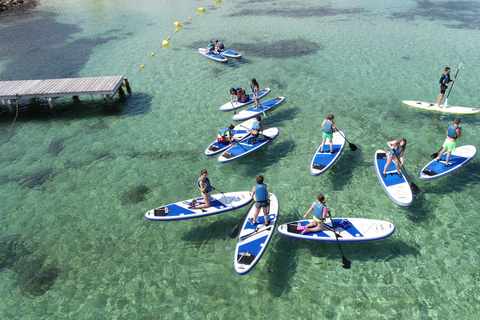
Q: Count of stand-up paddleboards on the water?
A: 13